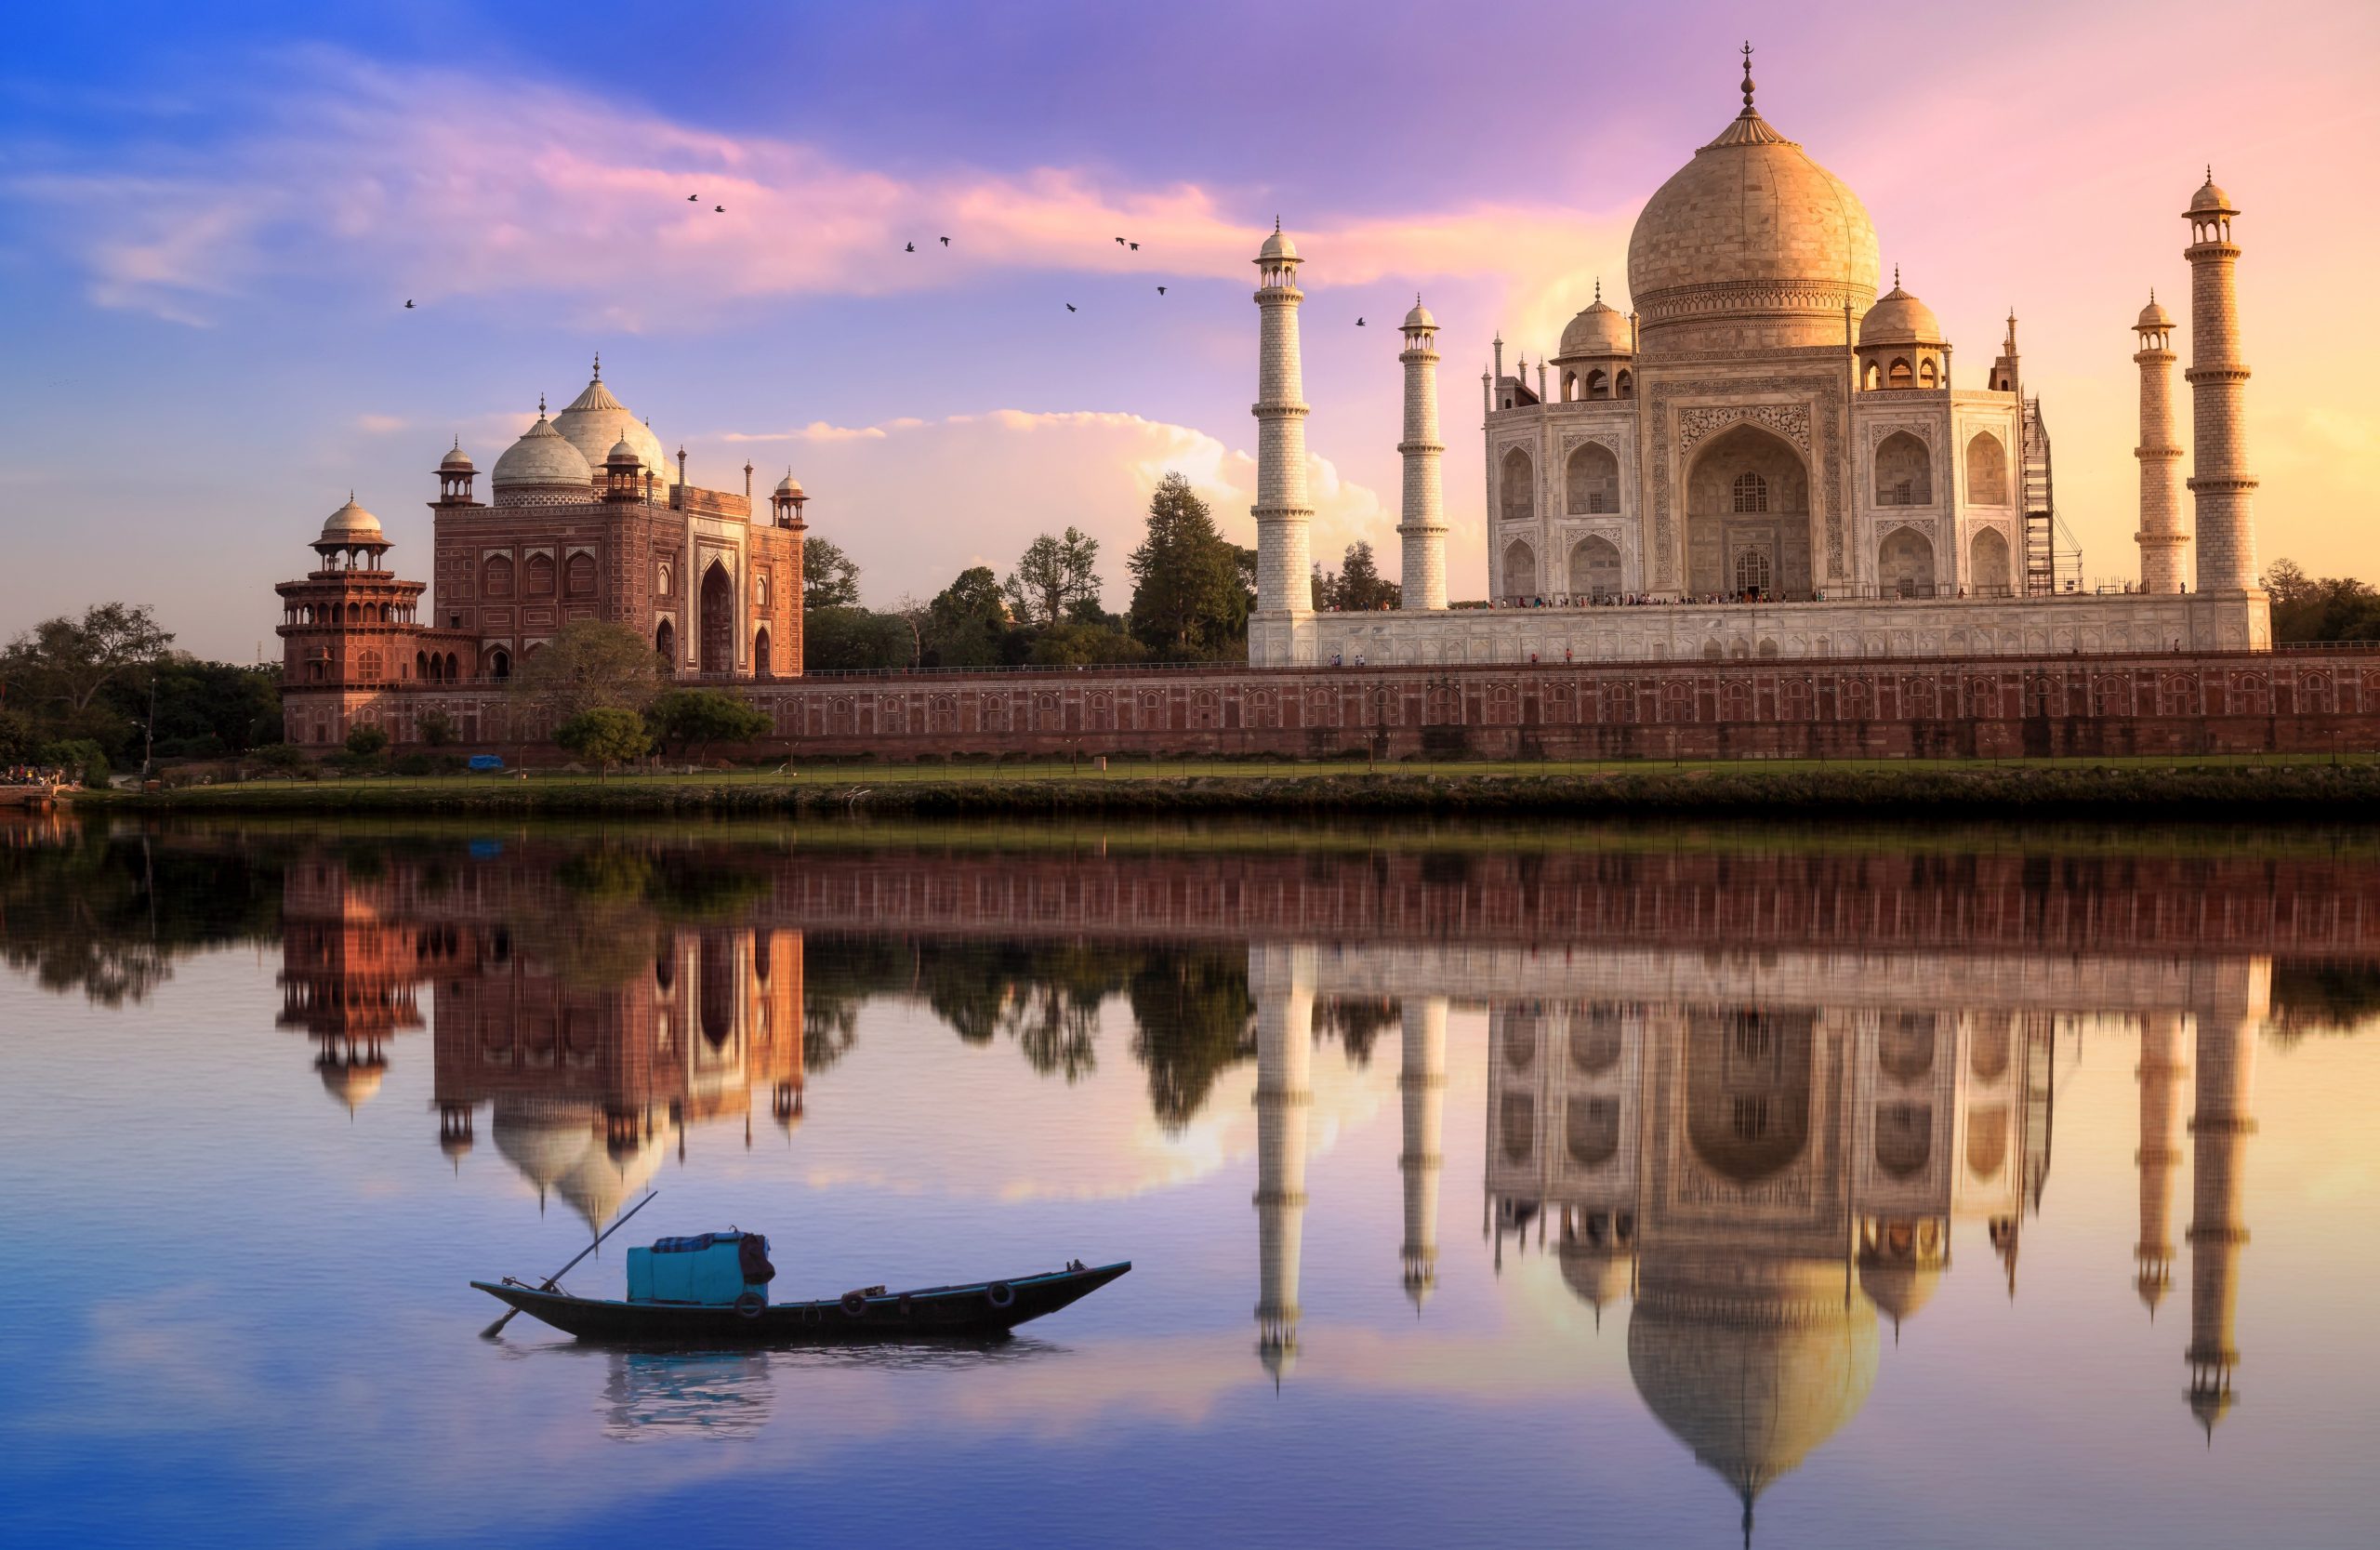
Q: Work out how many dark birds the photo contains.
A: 10